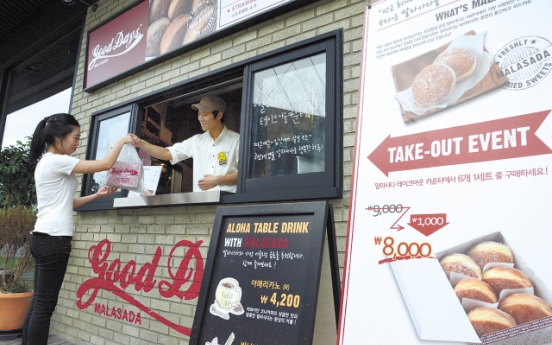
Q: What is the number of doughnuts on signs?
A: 14